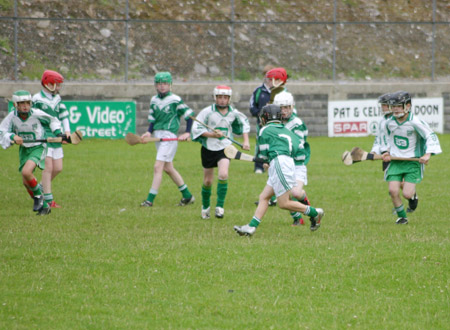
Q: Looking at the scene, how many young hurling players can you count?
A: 9